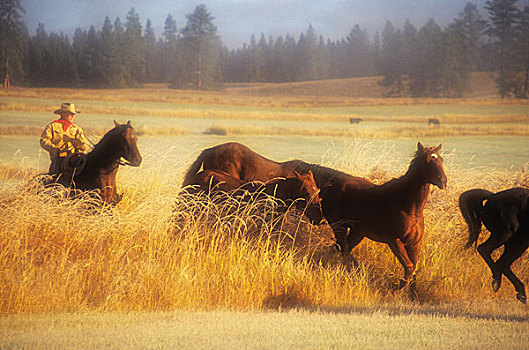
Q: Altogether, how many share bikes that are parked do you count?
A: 0